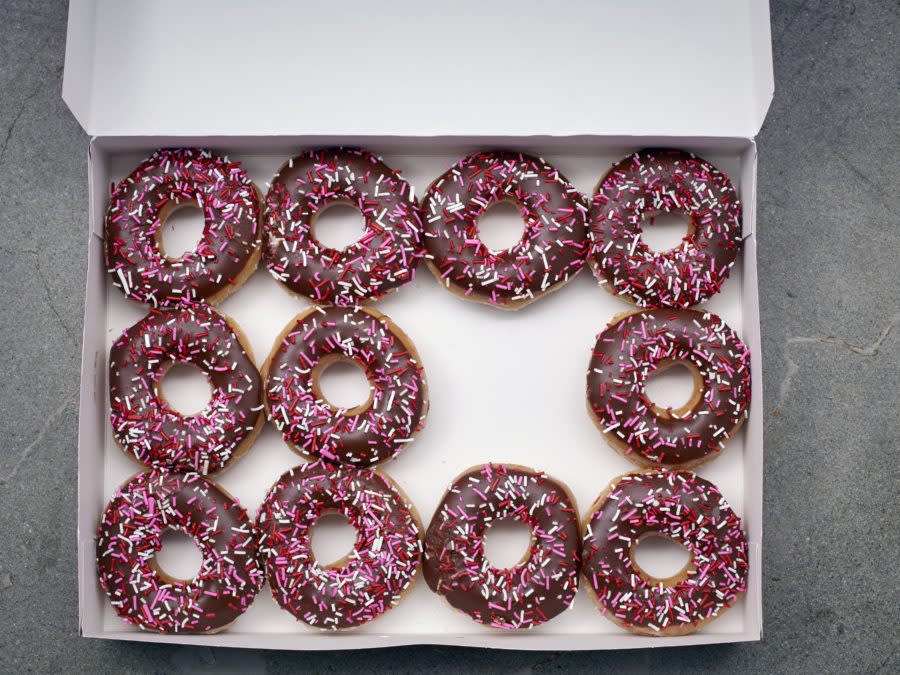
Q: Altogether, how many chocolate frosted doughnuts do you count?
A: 11